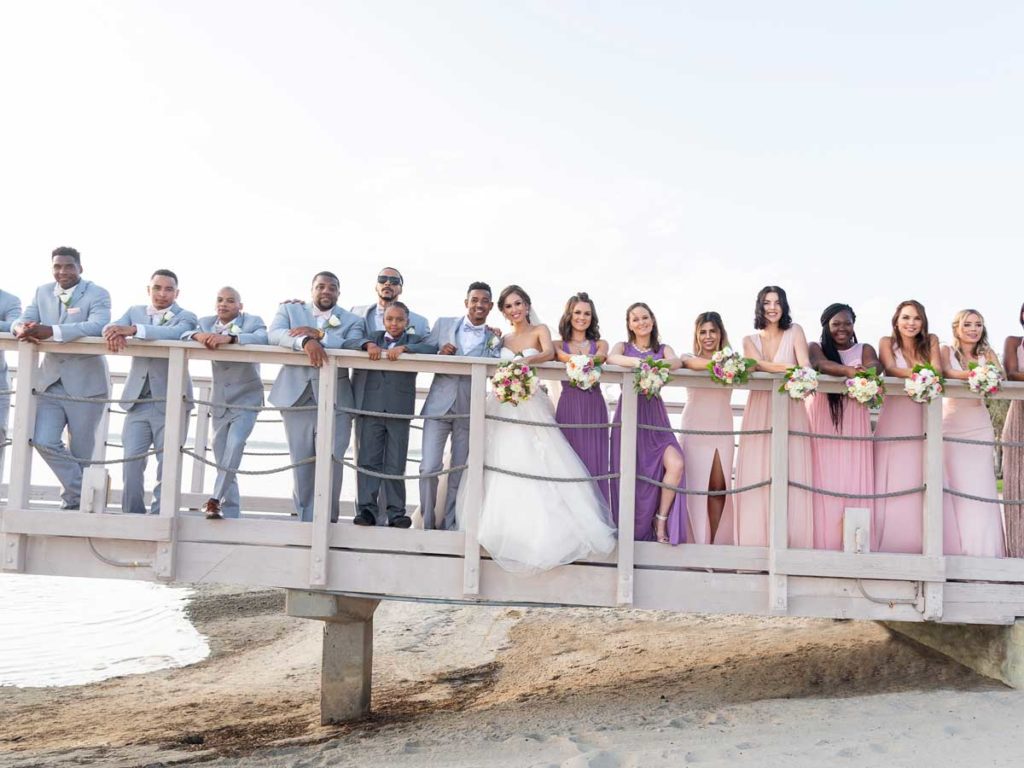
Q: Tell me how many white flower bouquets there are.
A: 8